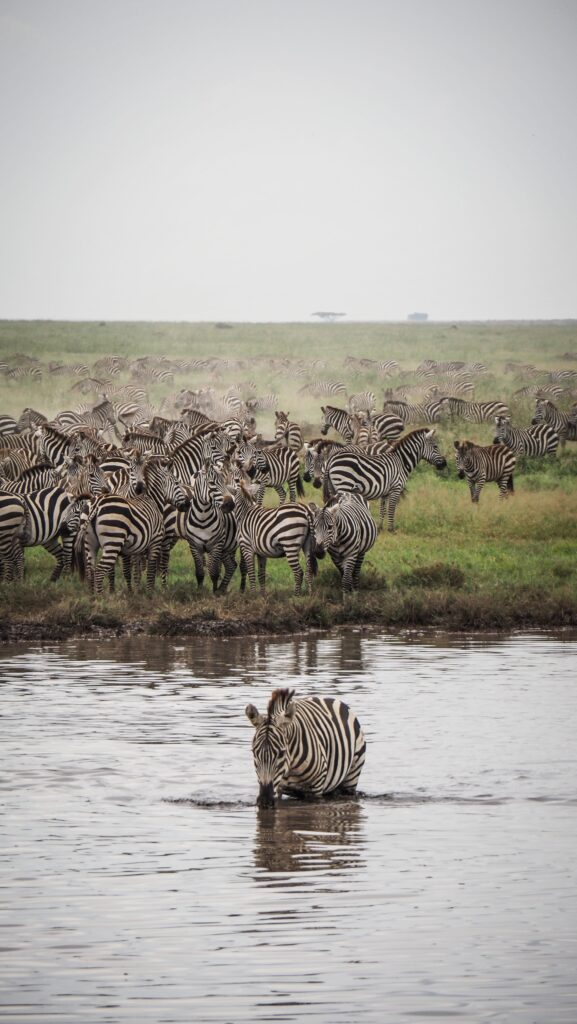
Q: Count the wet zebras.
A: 1